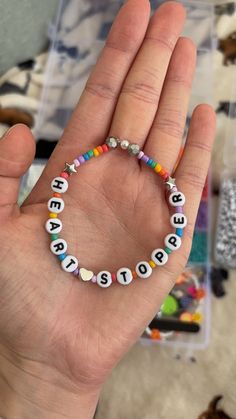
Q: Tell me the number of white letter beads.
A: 12